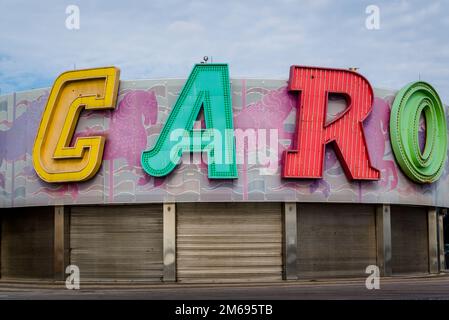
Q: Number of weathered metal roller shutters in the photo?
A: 5